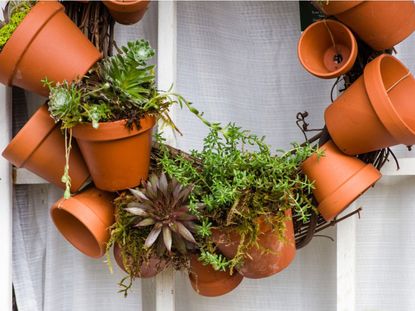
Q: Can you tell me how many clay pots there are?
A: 12